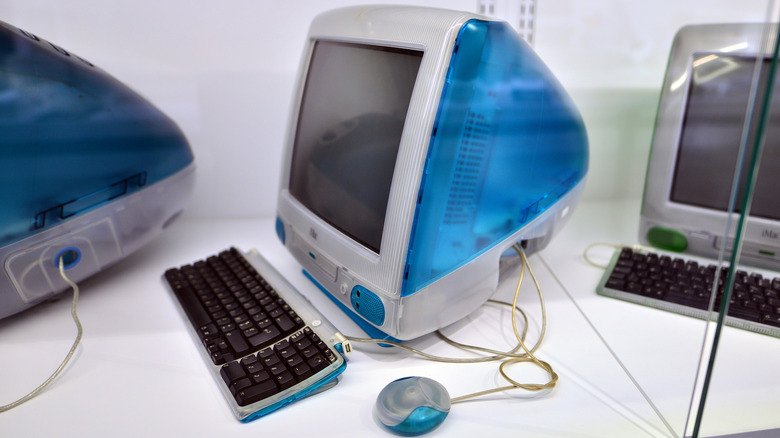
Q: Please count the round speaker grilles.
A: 3